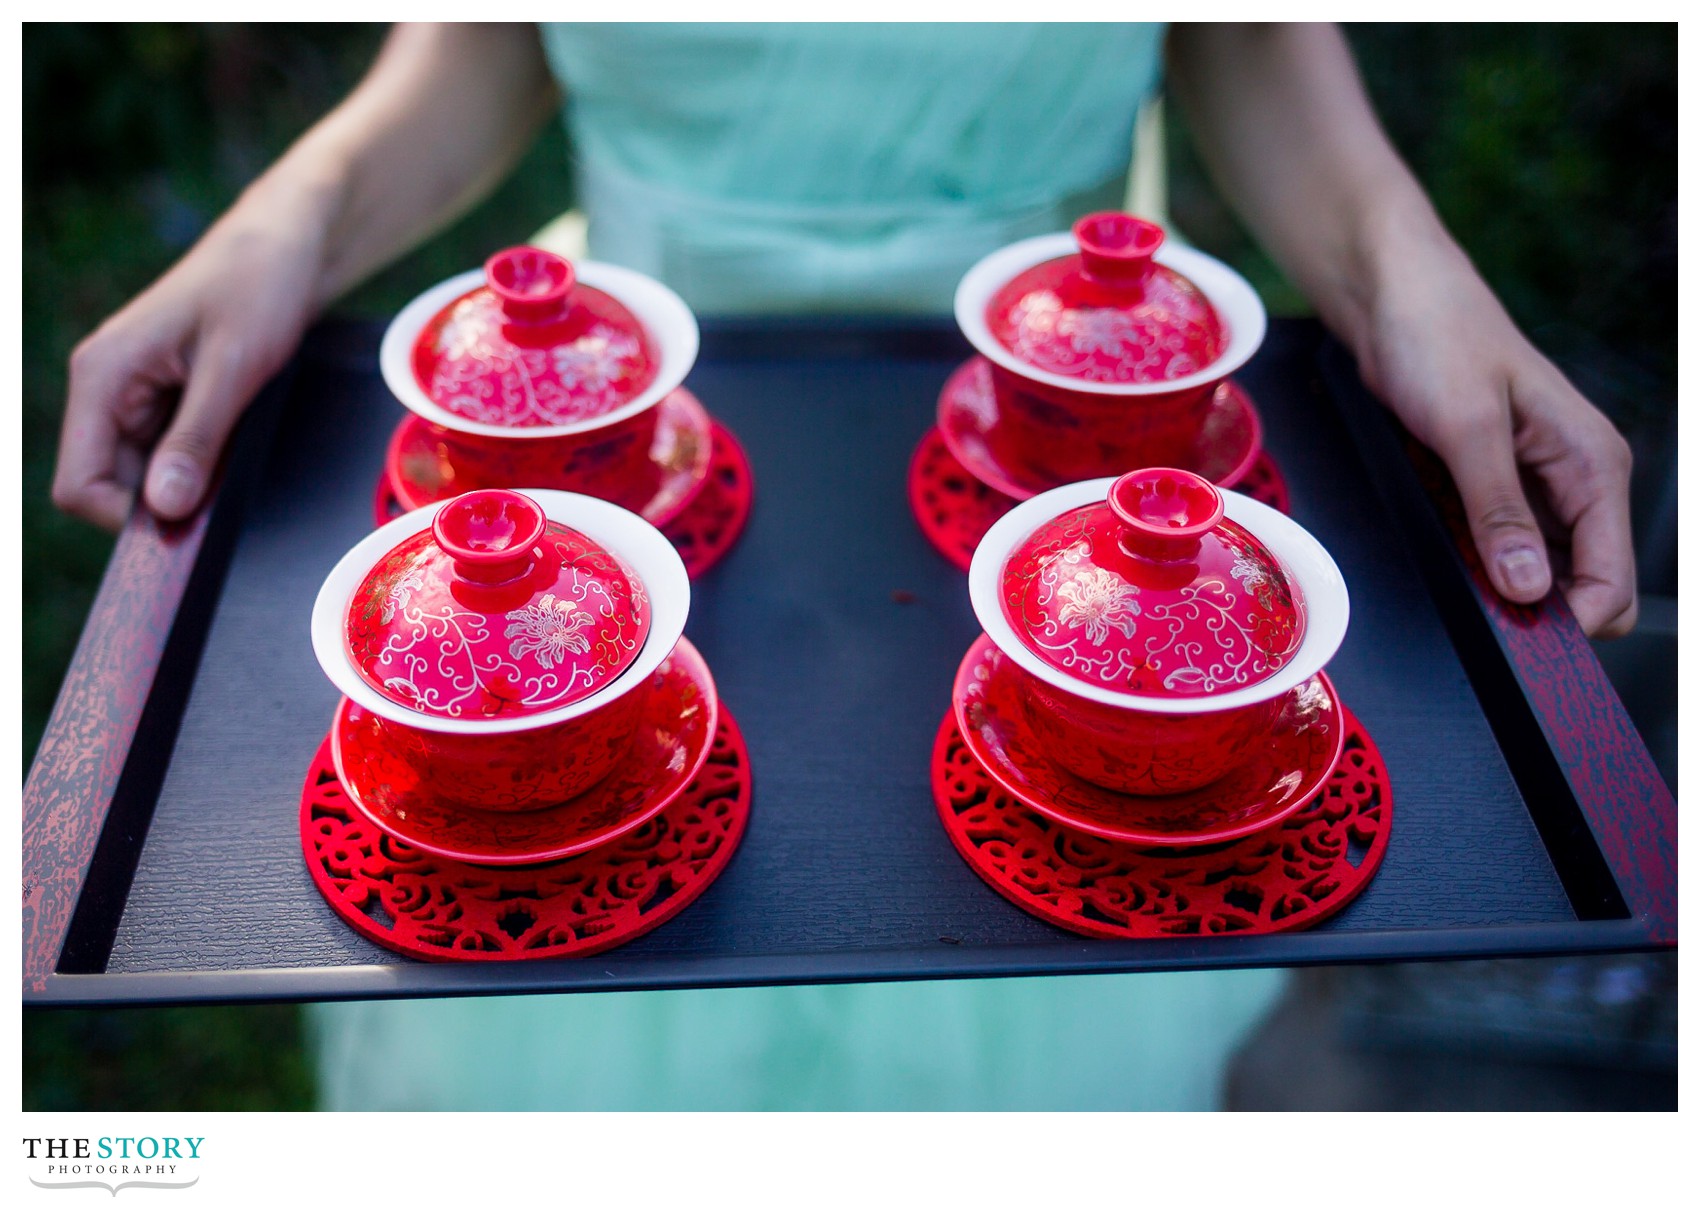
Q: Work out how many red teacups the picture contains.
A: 4